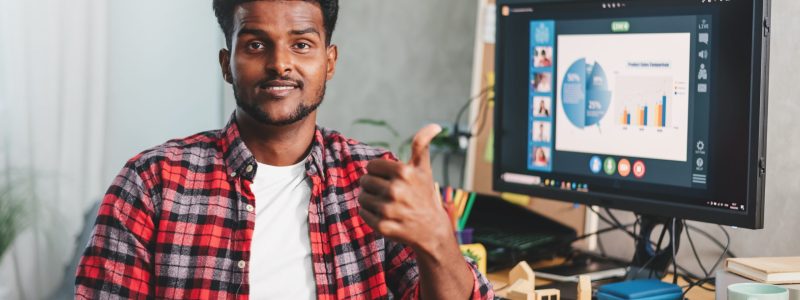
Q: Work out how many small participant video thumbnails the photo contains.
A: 5